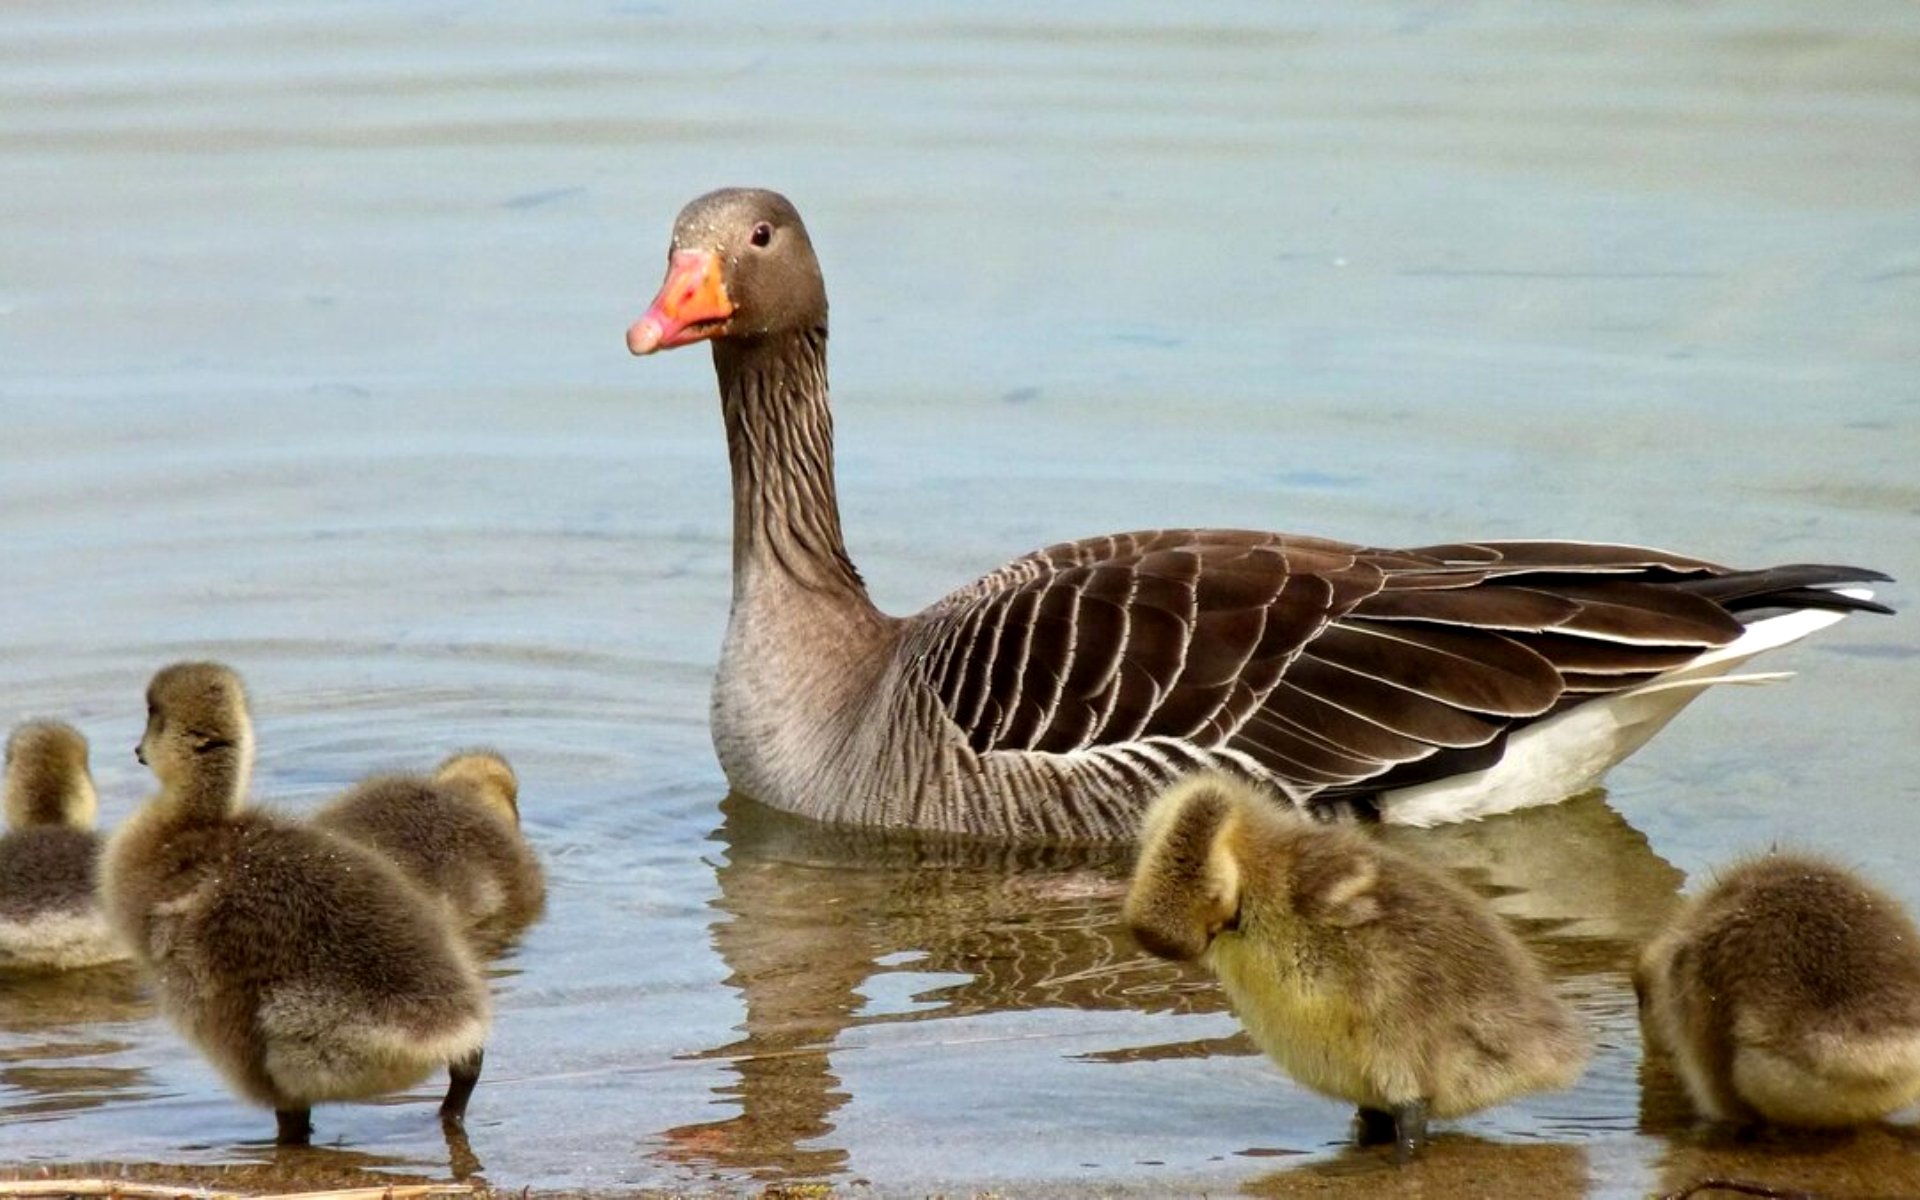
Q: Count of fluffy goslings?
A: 5